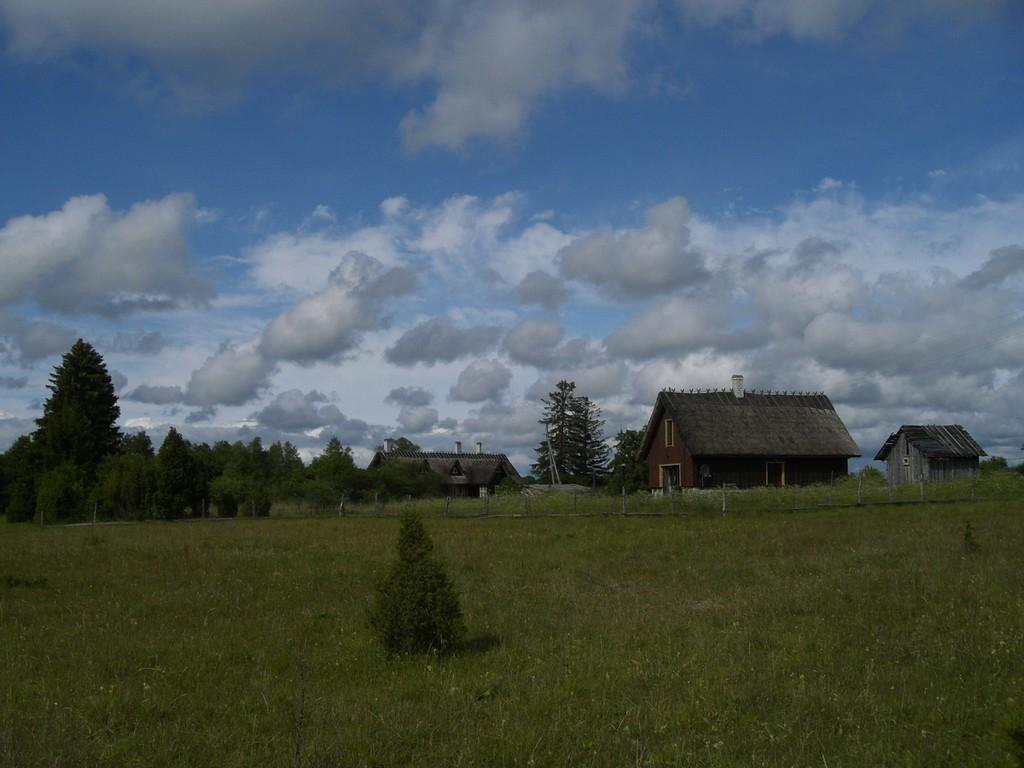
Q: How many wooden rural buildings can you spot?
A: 3